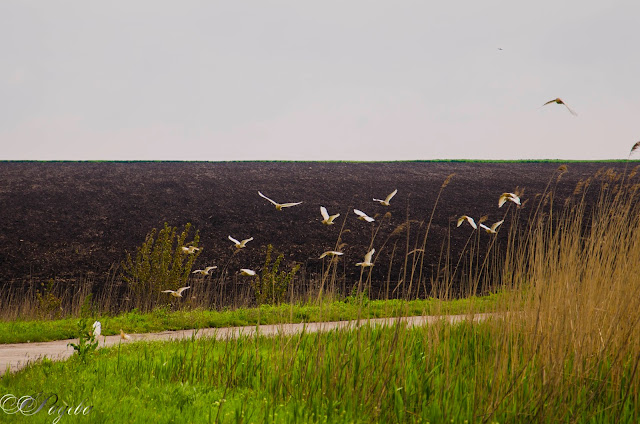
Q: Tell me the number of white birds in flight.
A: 15